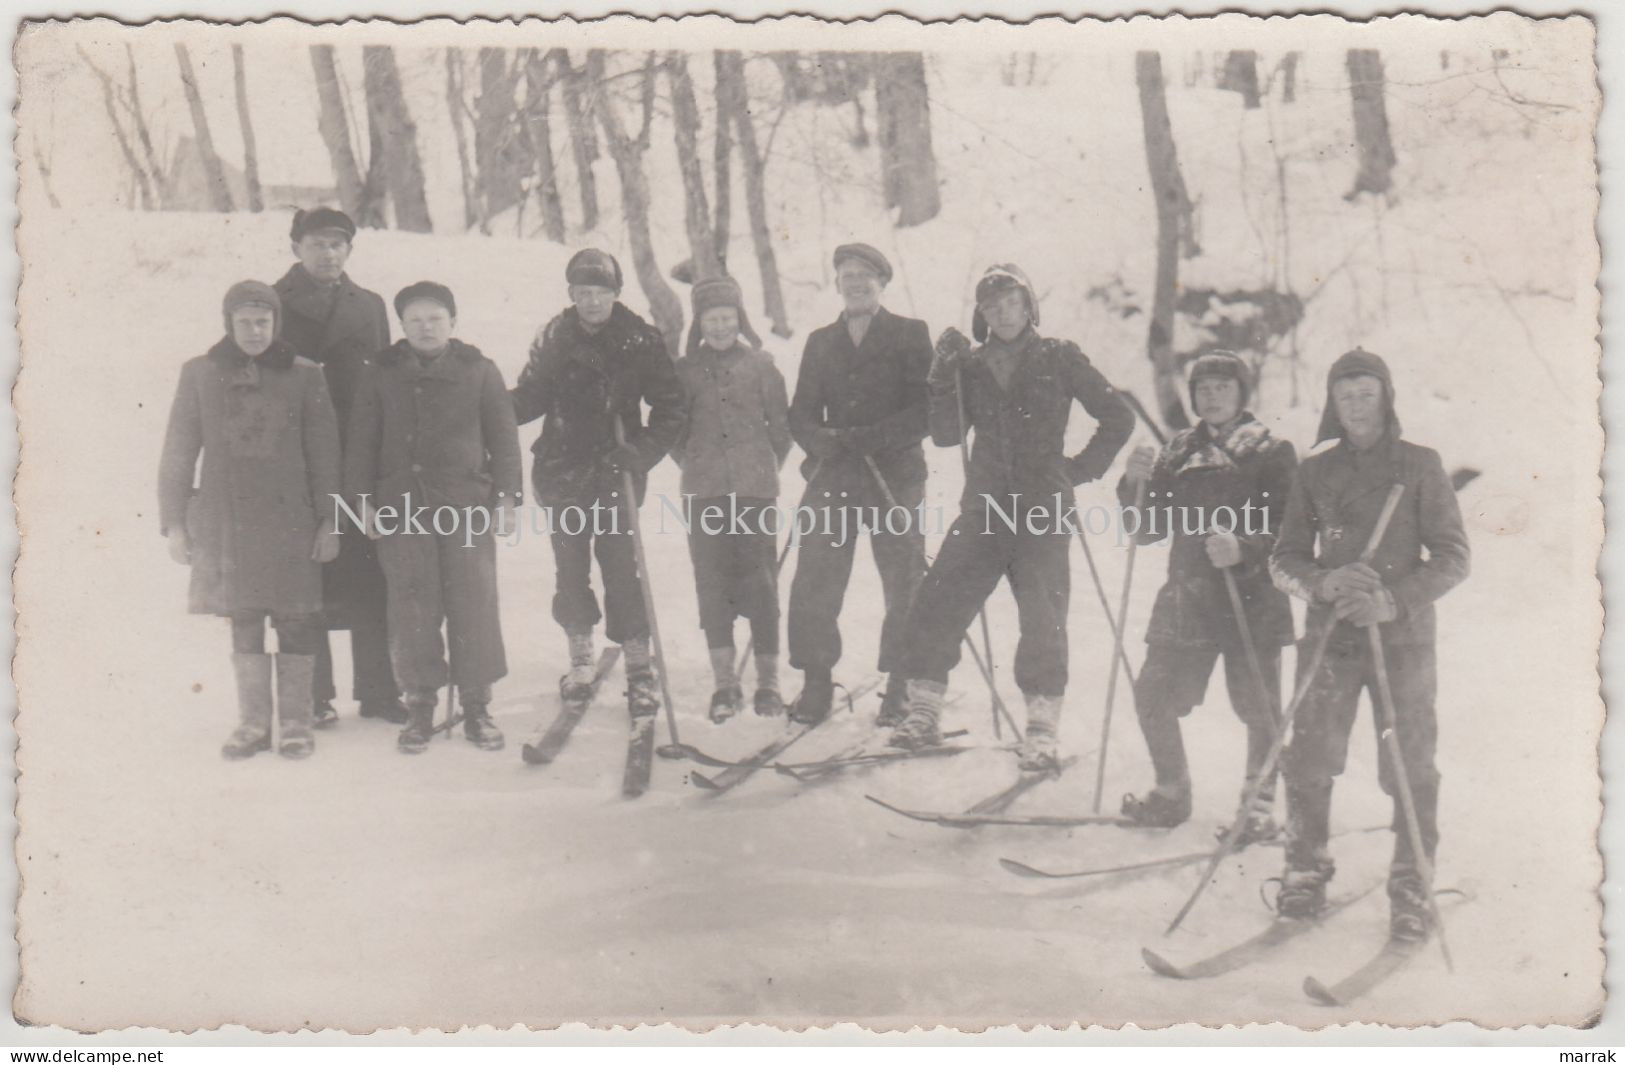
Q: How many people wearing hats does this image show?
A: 9